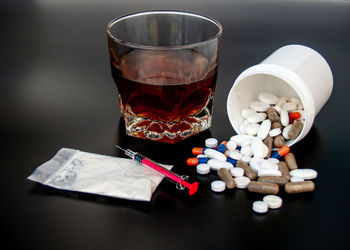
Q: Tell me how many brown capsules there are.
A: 12